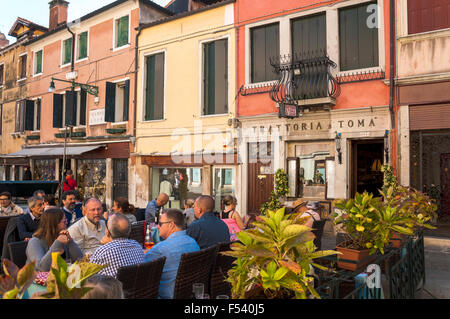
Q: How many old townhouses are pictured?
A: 5